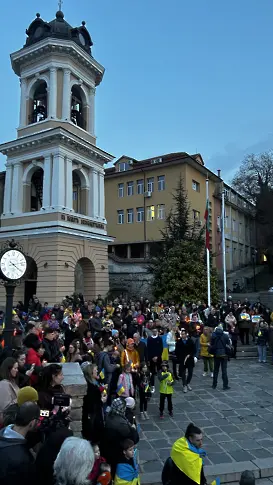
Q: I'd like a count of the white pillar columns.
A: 11